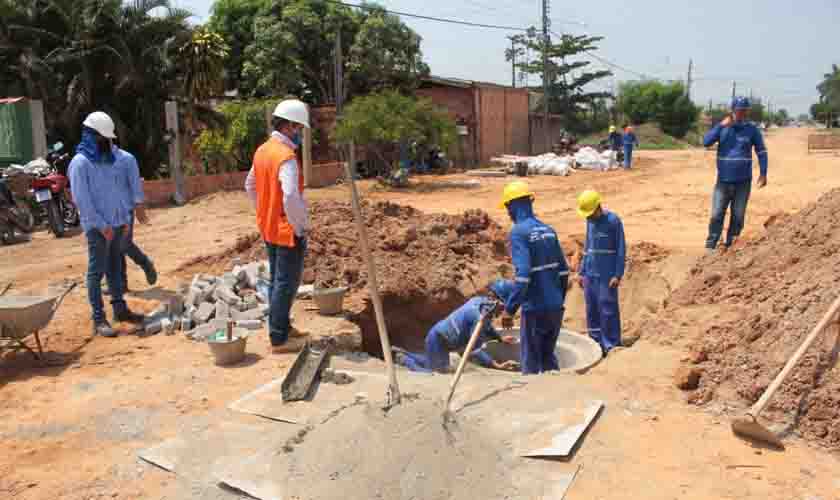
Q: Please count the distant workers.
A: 2